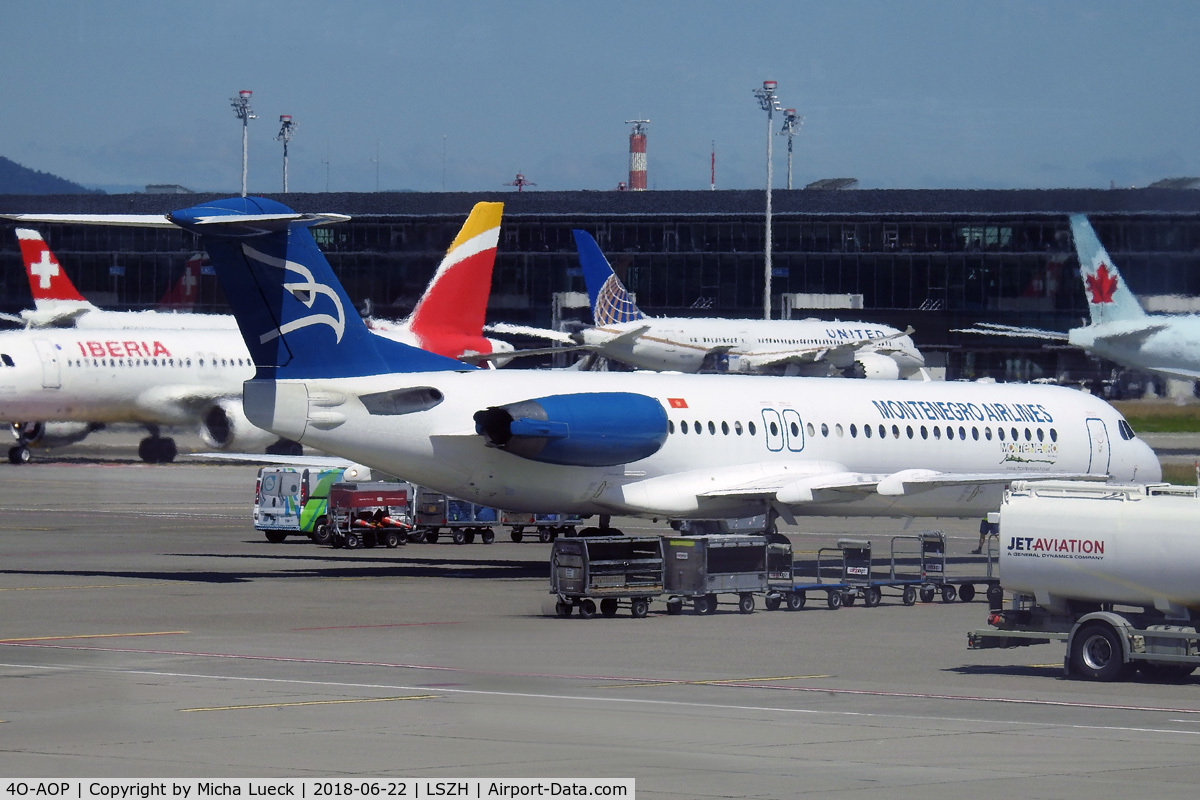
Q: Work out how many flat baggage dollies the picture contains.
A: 3